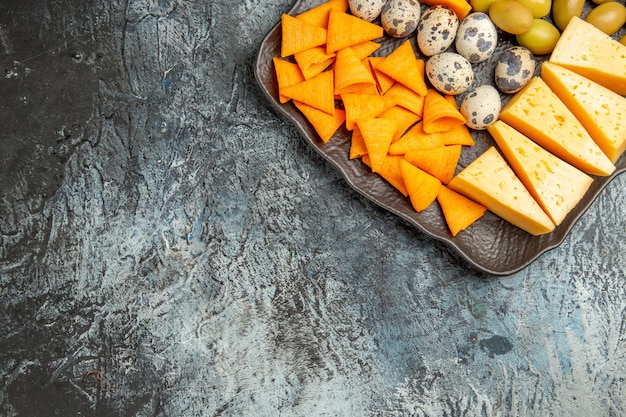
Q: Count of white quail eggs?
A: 7